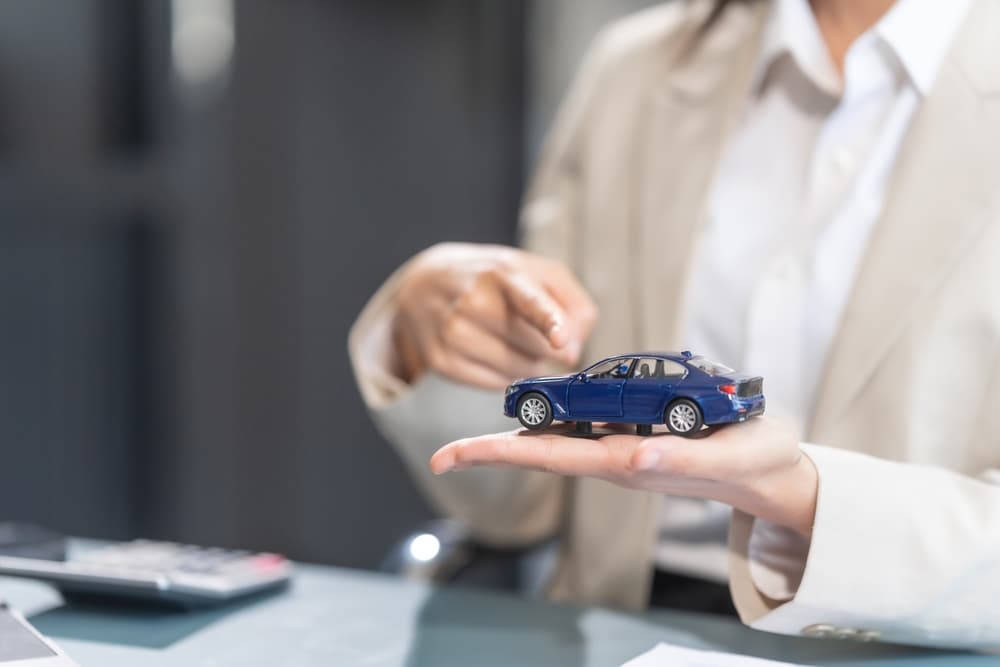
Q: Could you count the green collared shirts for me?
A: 0